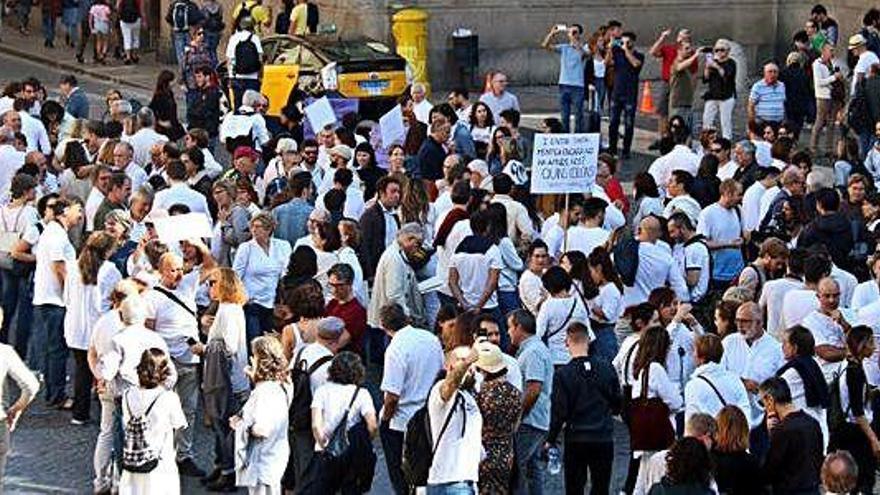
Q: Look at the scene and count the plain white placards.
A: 3